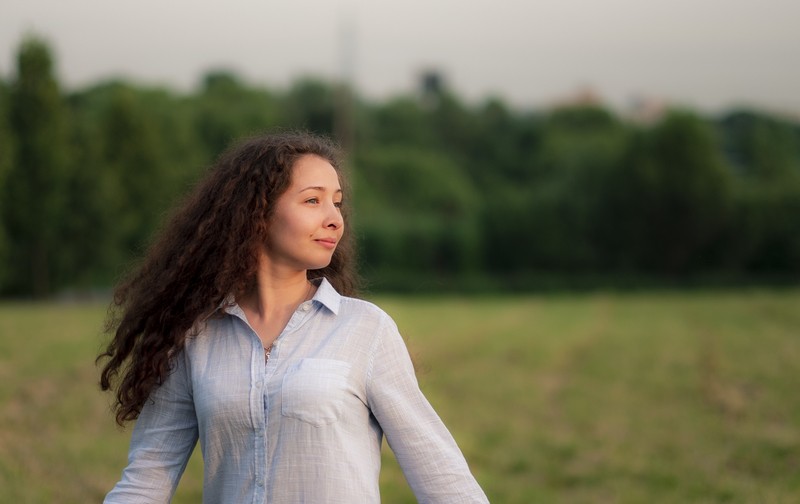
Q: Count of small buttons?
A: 5